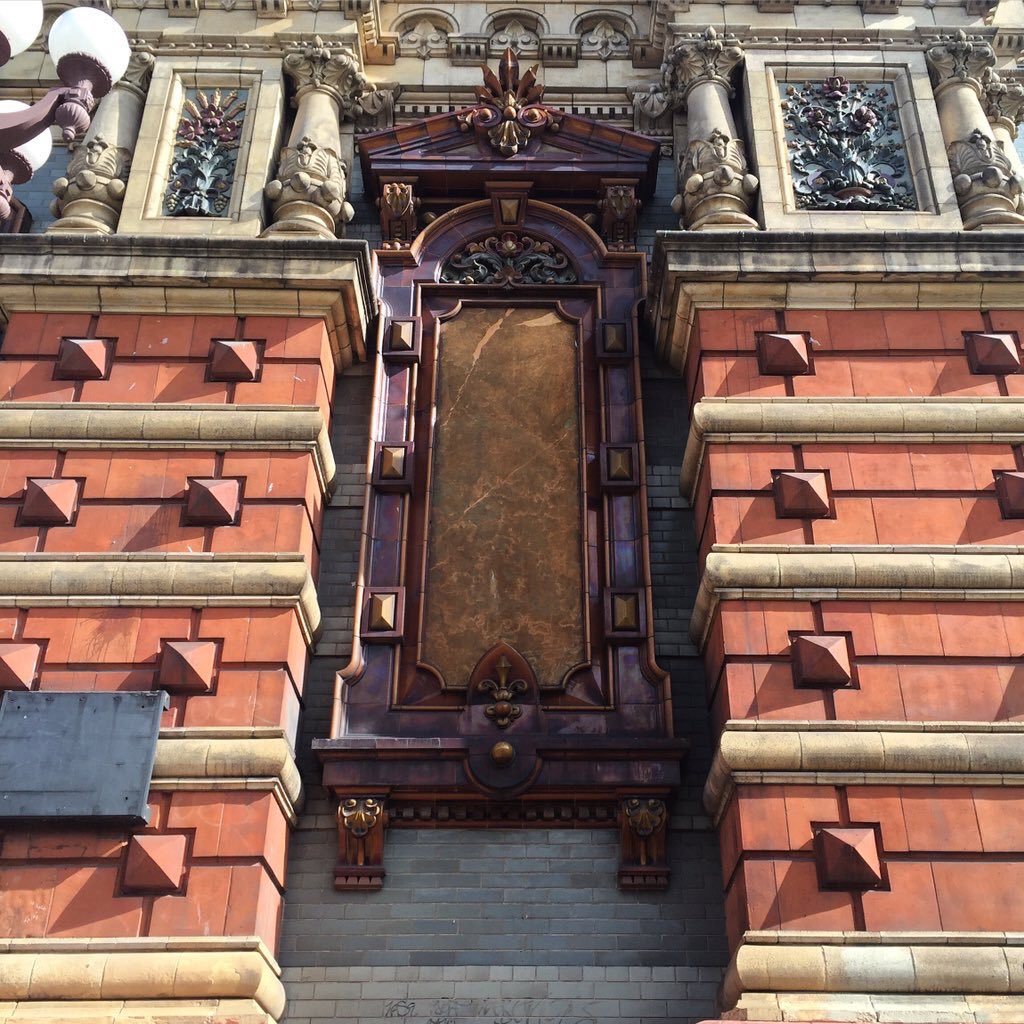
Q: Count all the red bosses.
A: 13